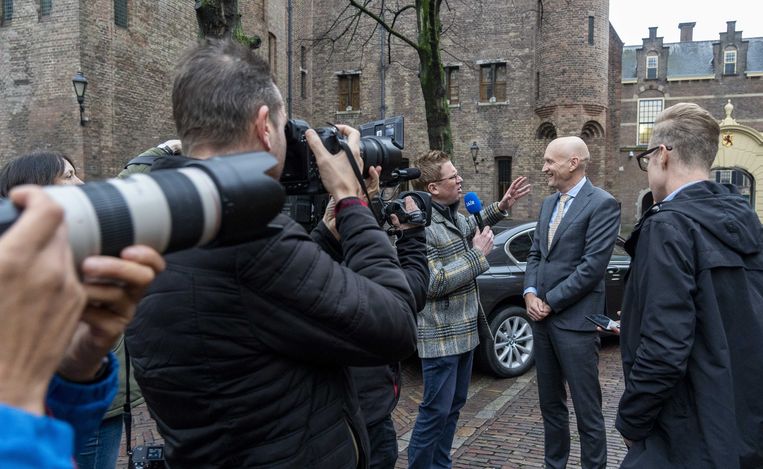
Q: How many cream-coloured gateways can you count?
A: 1